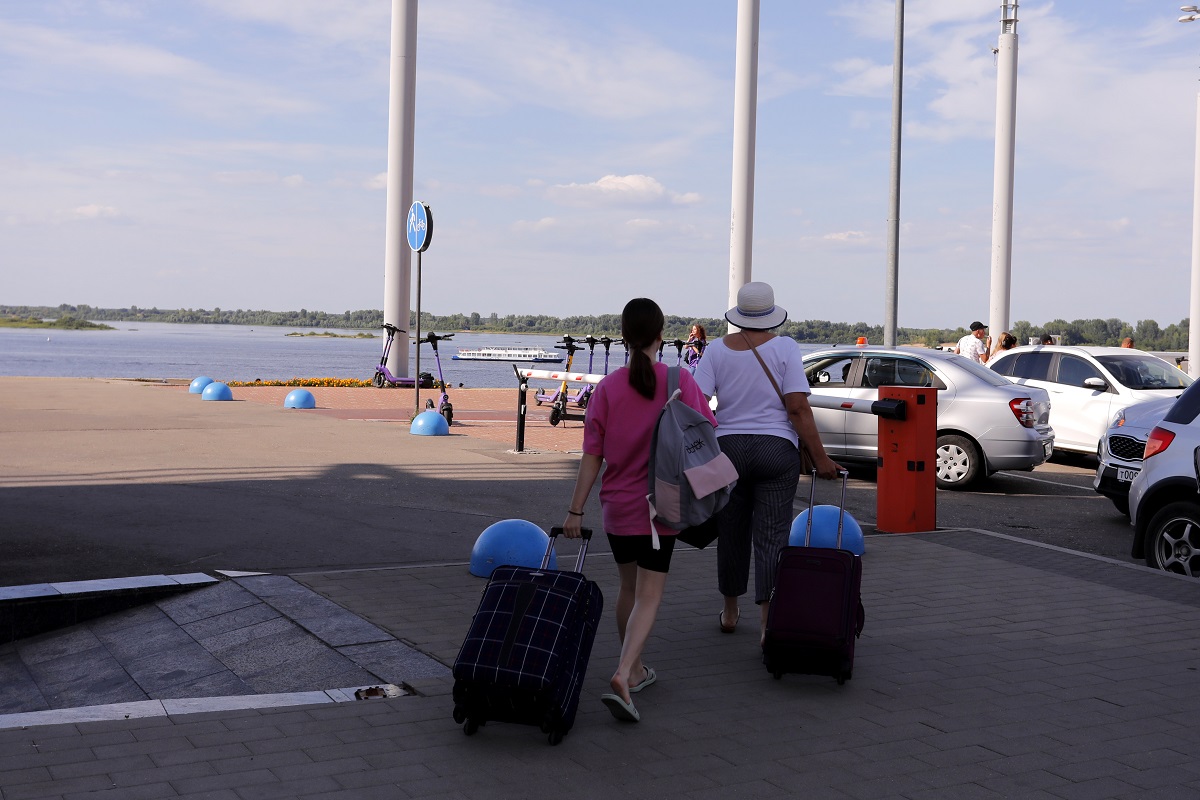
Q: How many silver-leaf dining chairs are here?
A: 0